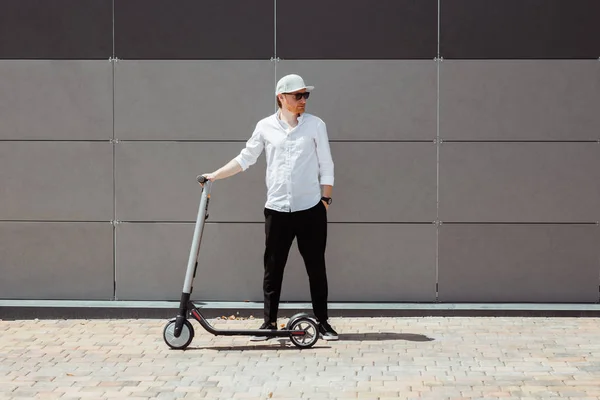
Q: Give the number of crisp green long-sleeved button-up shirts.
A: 0